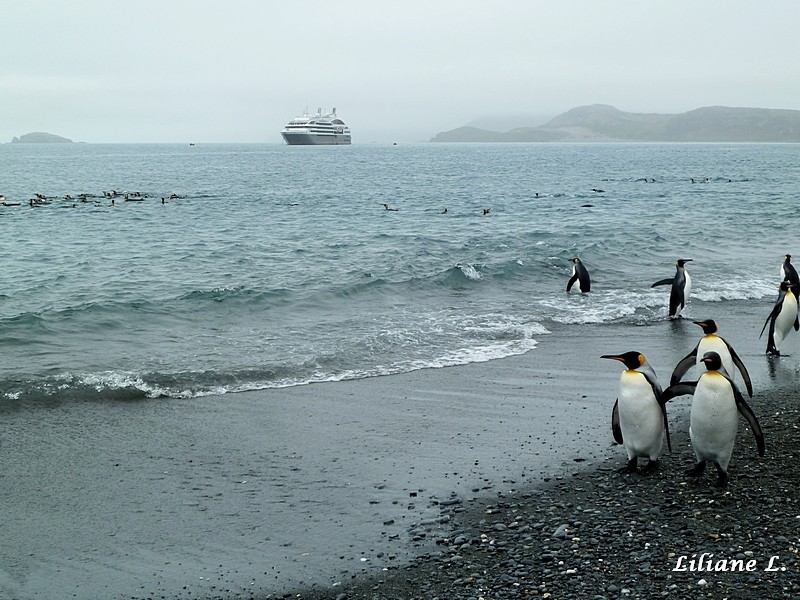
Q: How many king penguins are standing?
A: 7